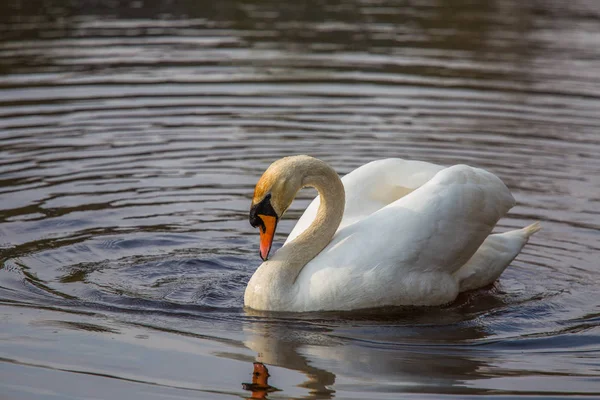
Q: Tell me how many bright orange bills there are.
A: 1